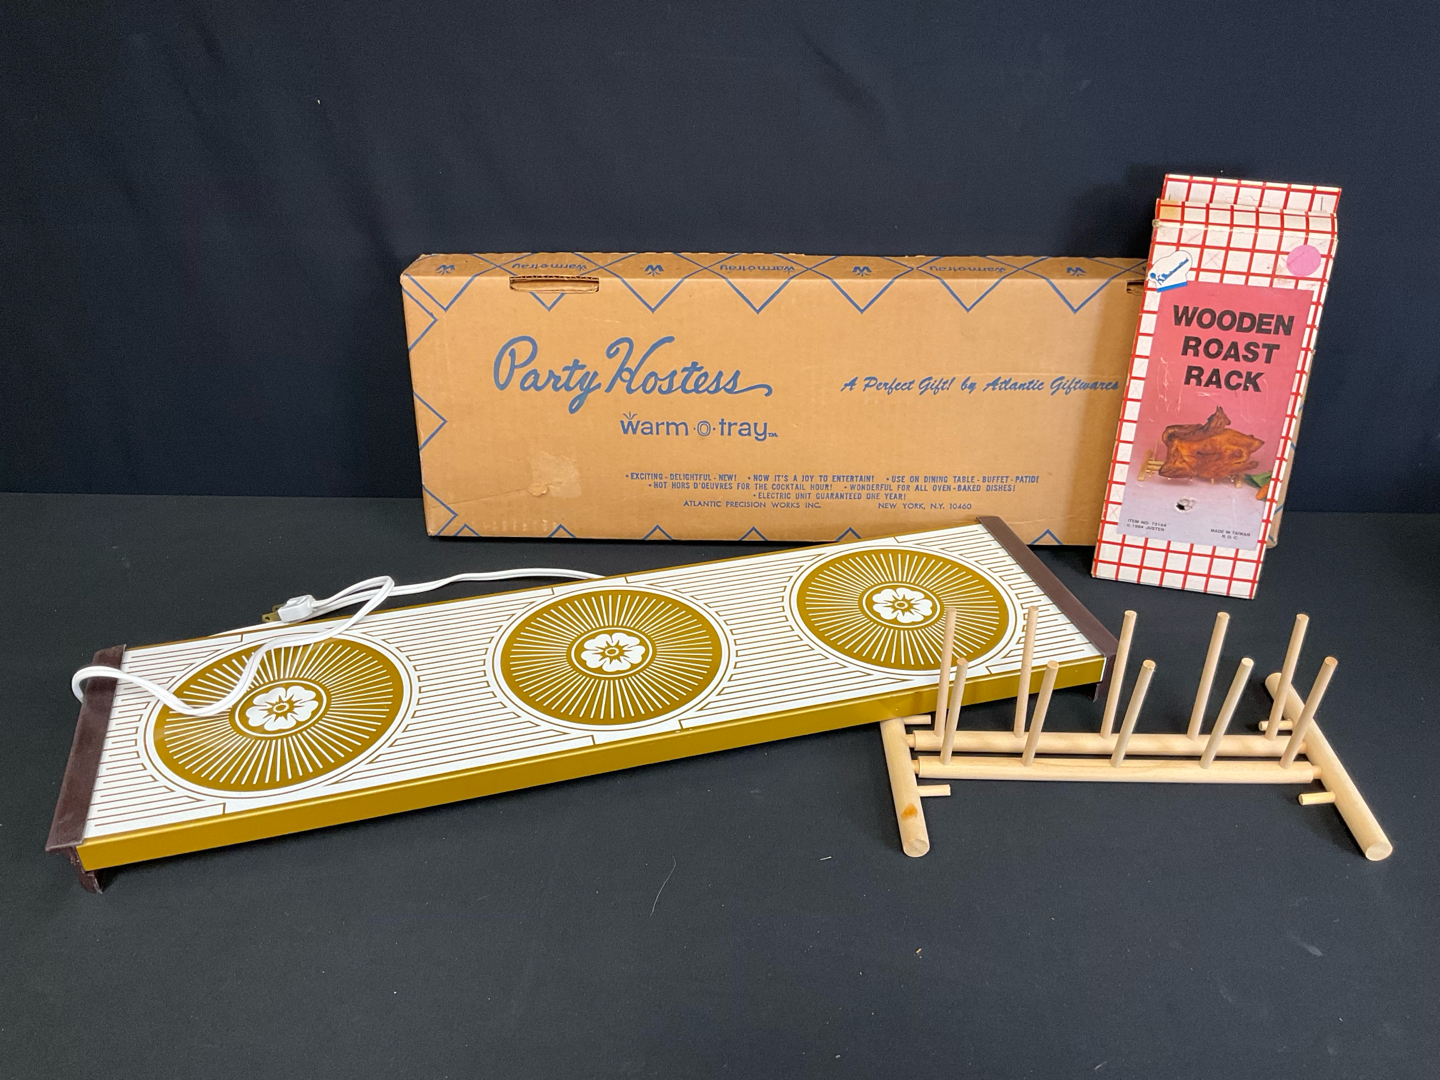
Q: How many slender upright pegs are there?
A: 10